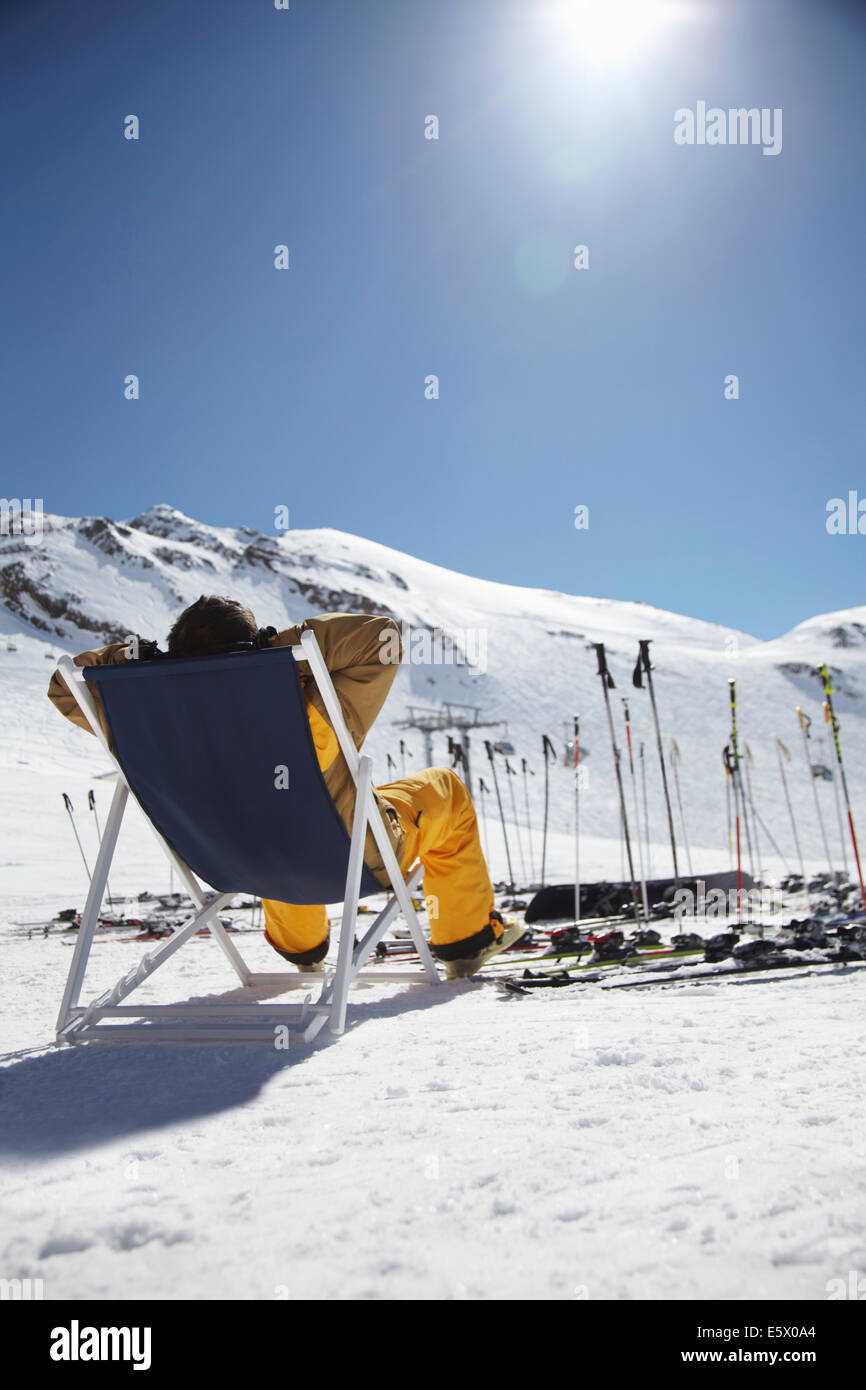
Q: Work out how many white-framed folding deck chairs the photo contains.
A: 1